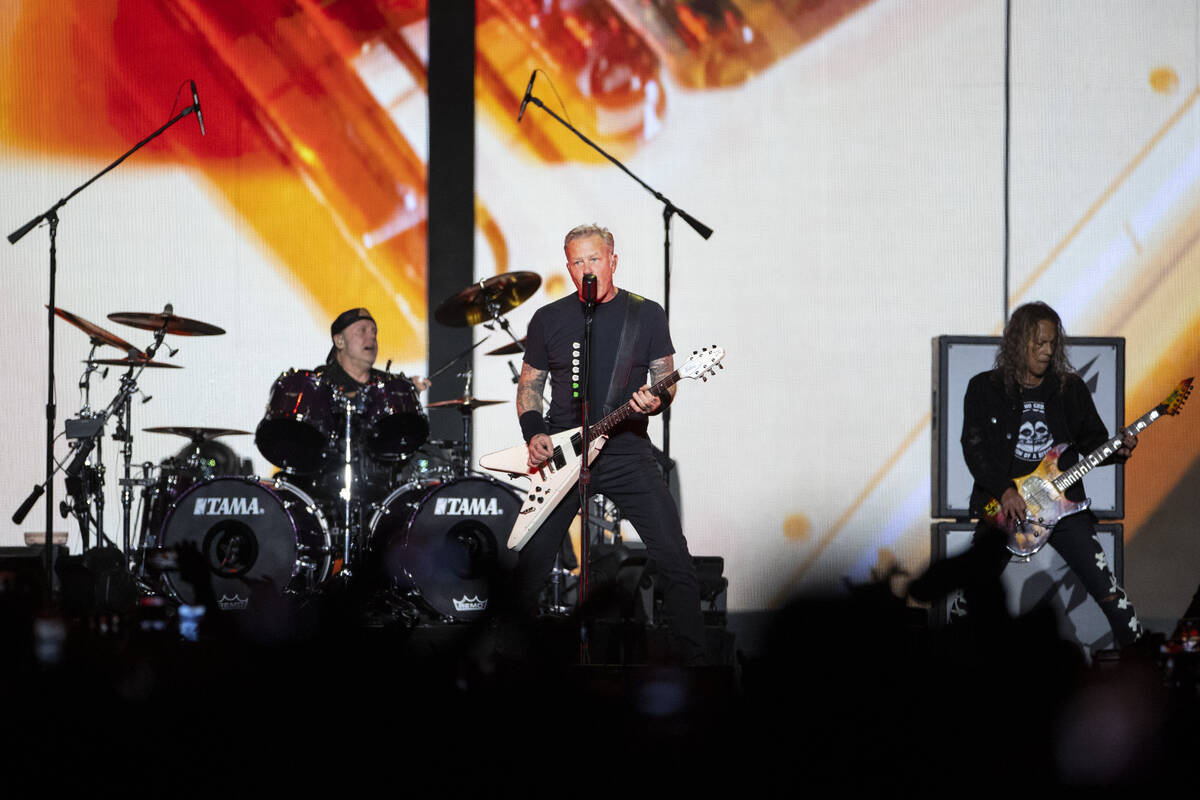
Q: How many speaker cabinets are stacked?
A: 2